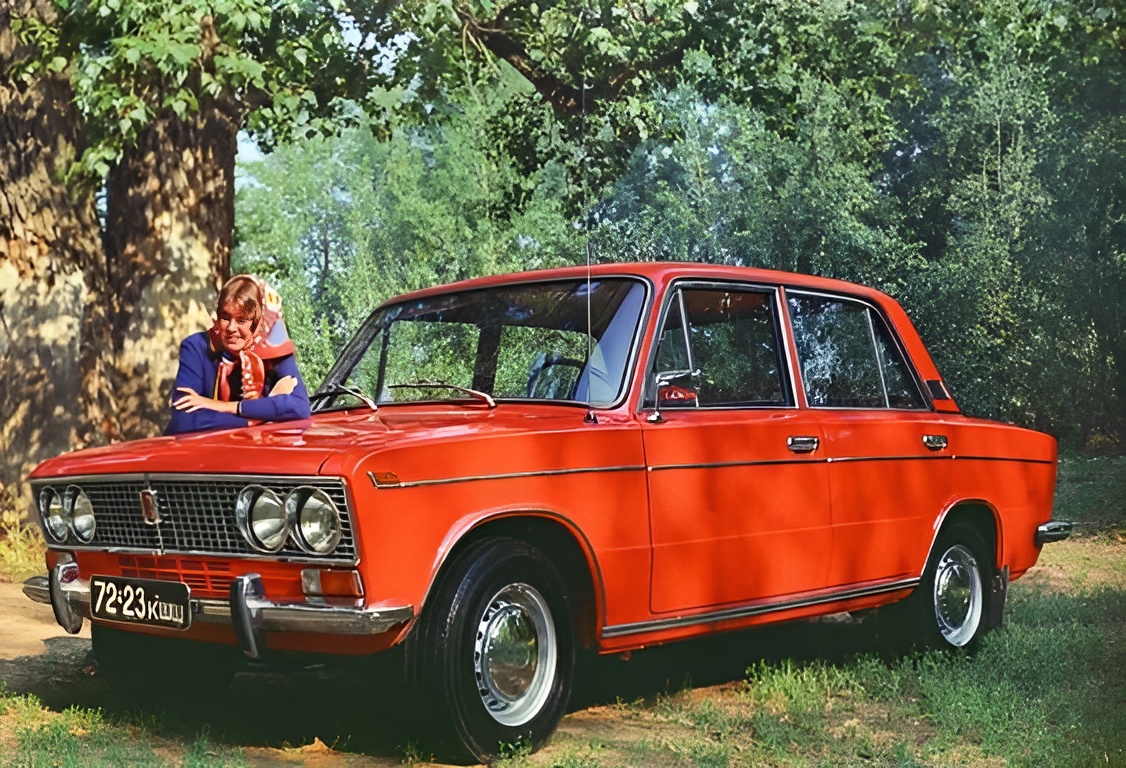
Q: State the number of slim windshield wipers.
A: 2